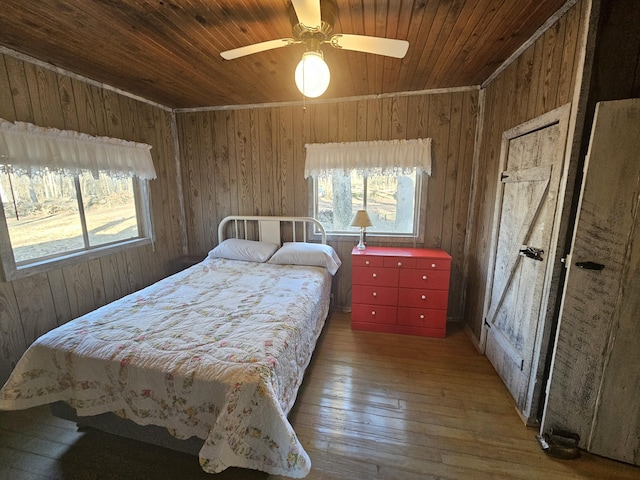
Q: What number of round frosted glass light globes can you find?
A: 1